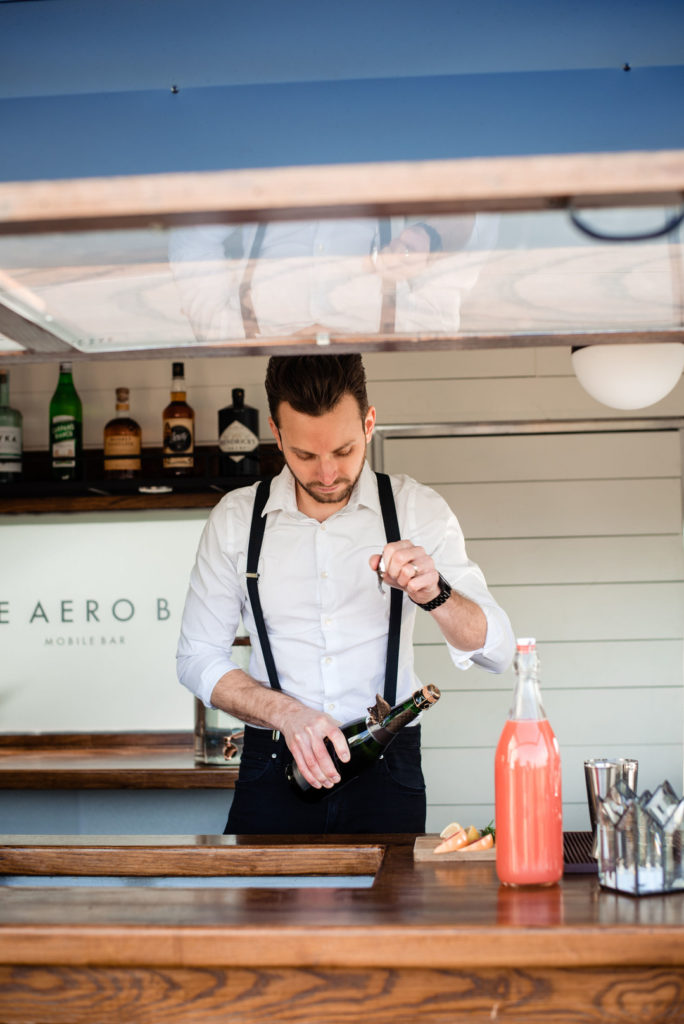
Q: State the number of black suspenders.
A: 2